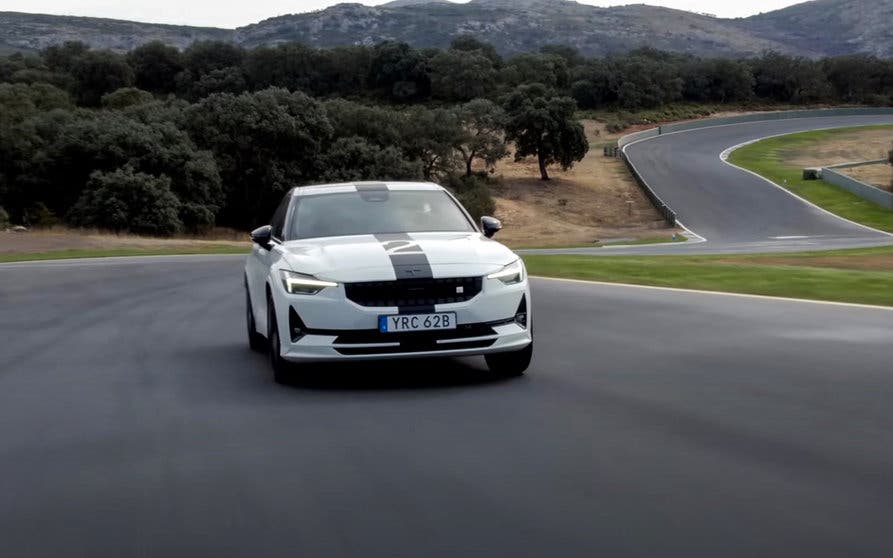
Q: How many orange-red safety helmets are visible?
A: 0